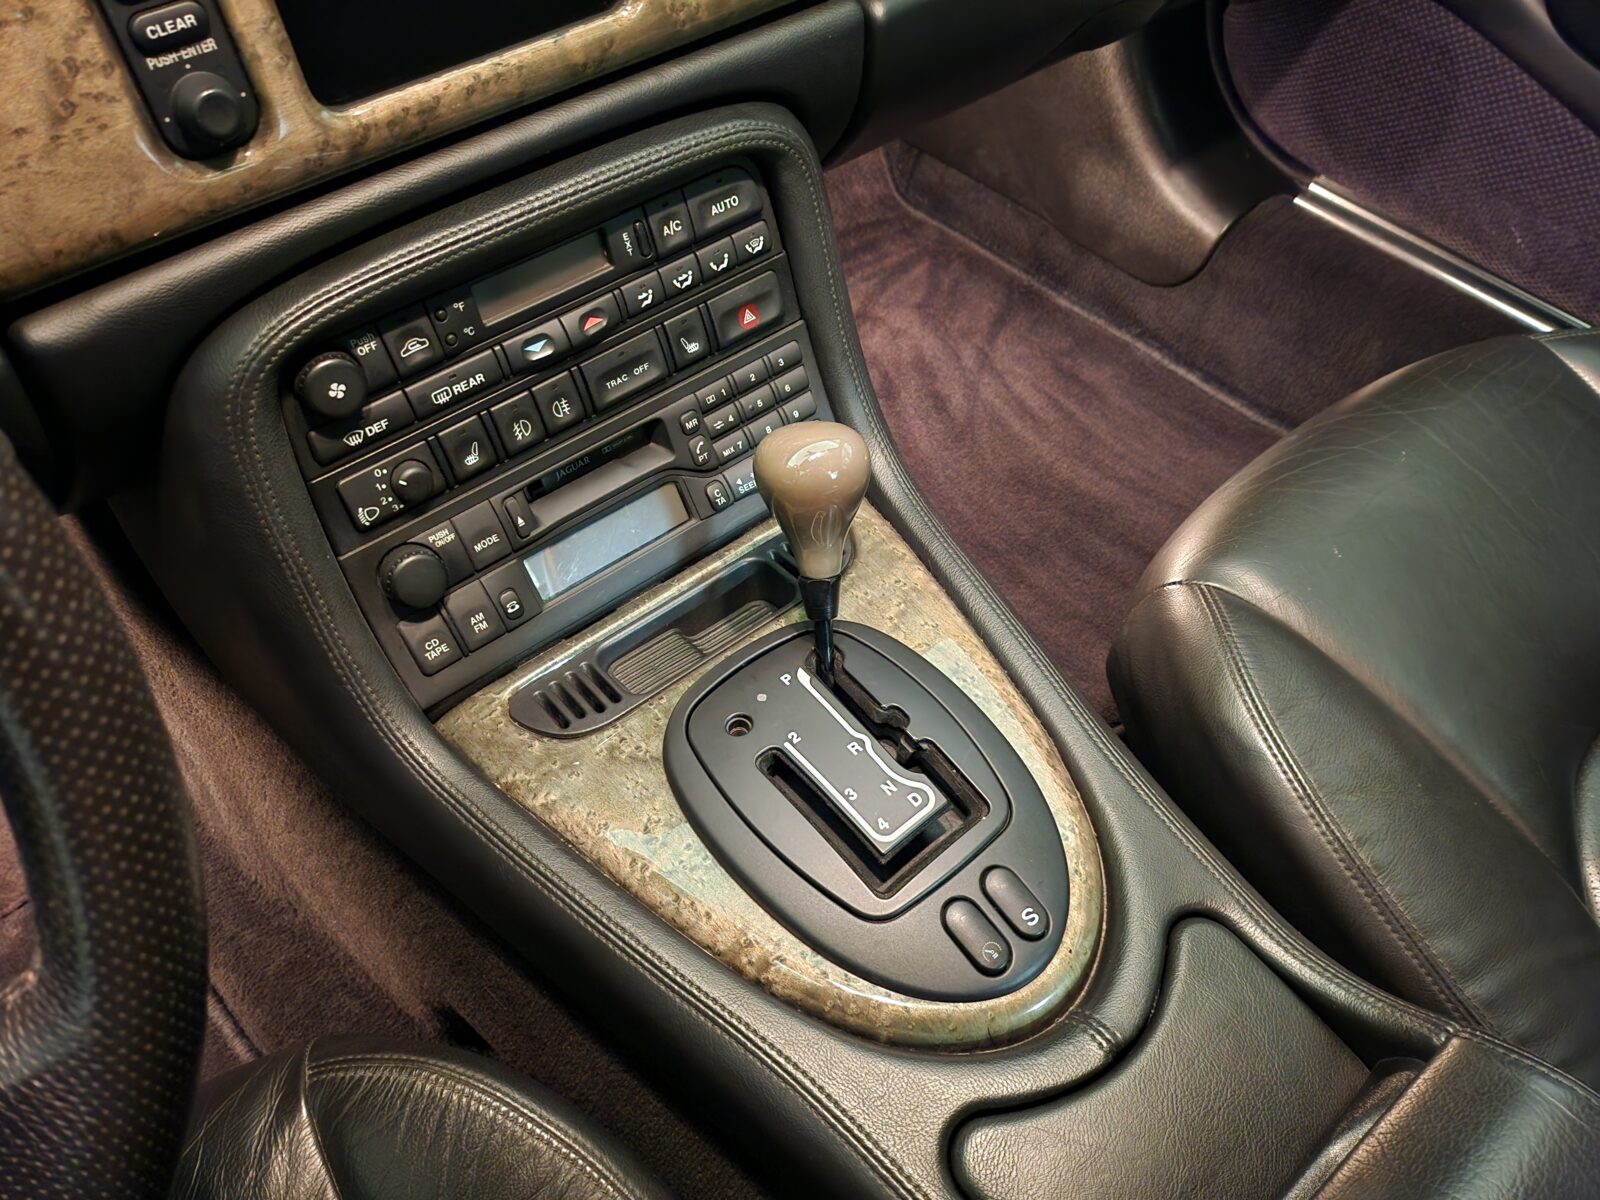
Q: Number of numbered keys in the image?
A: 9